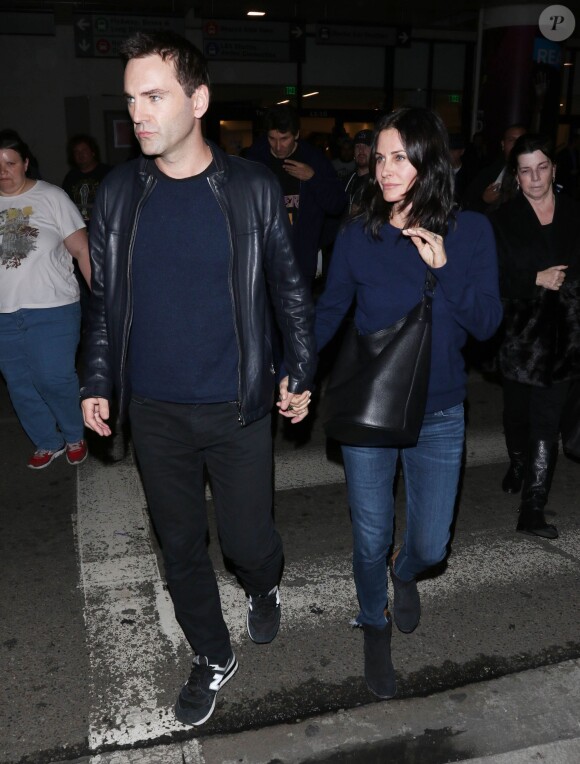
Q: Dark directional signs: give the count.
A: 3